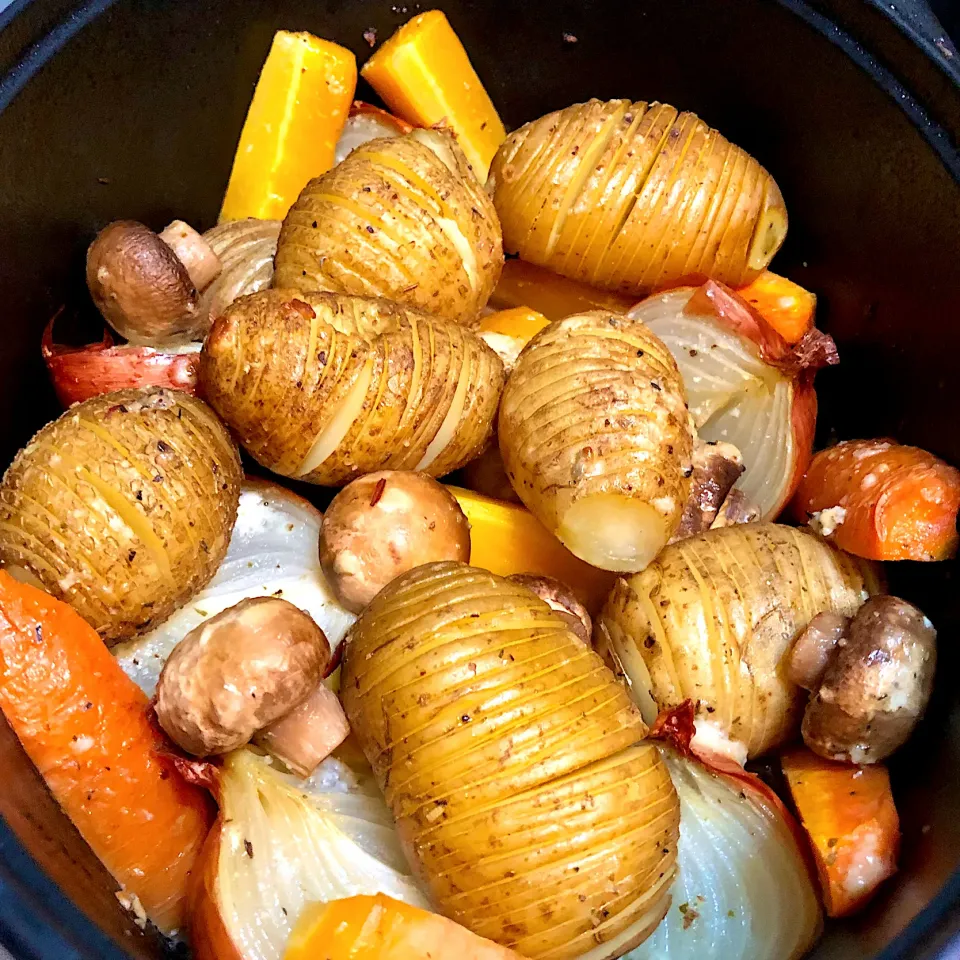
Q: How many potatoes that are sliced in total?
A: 7